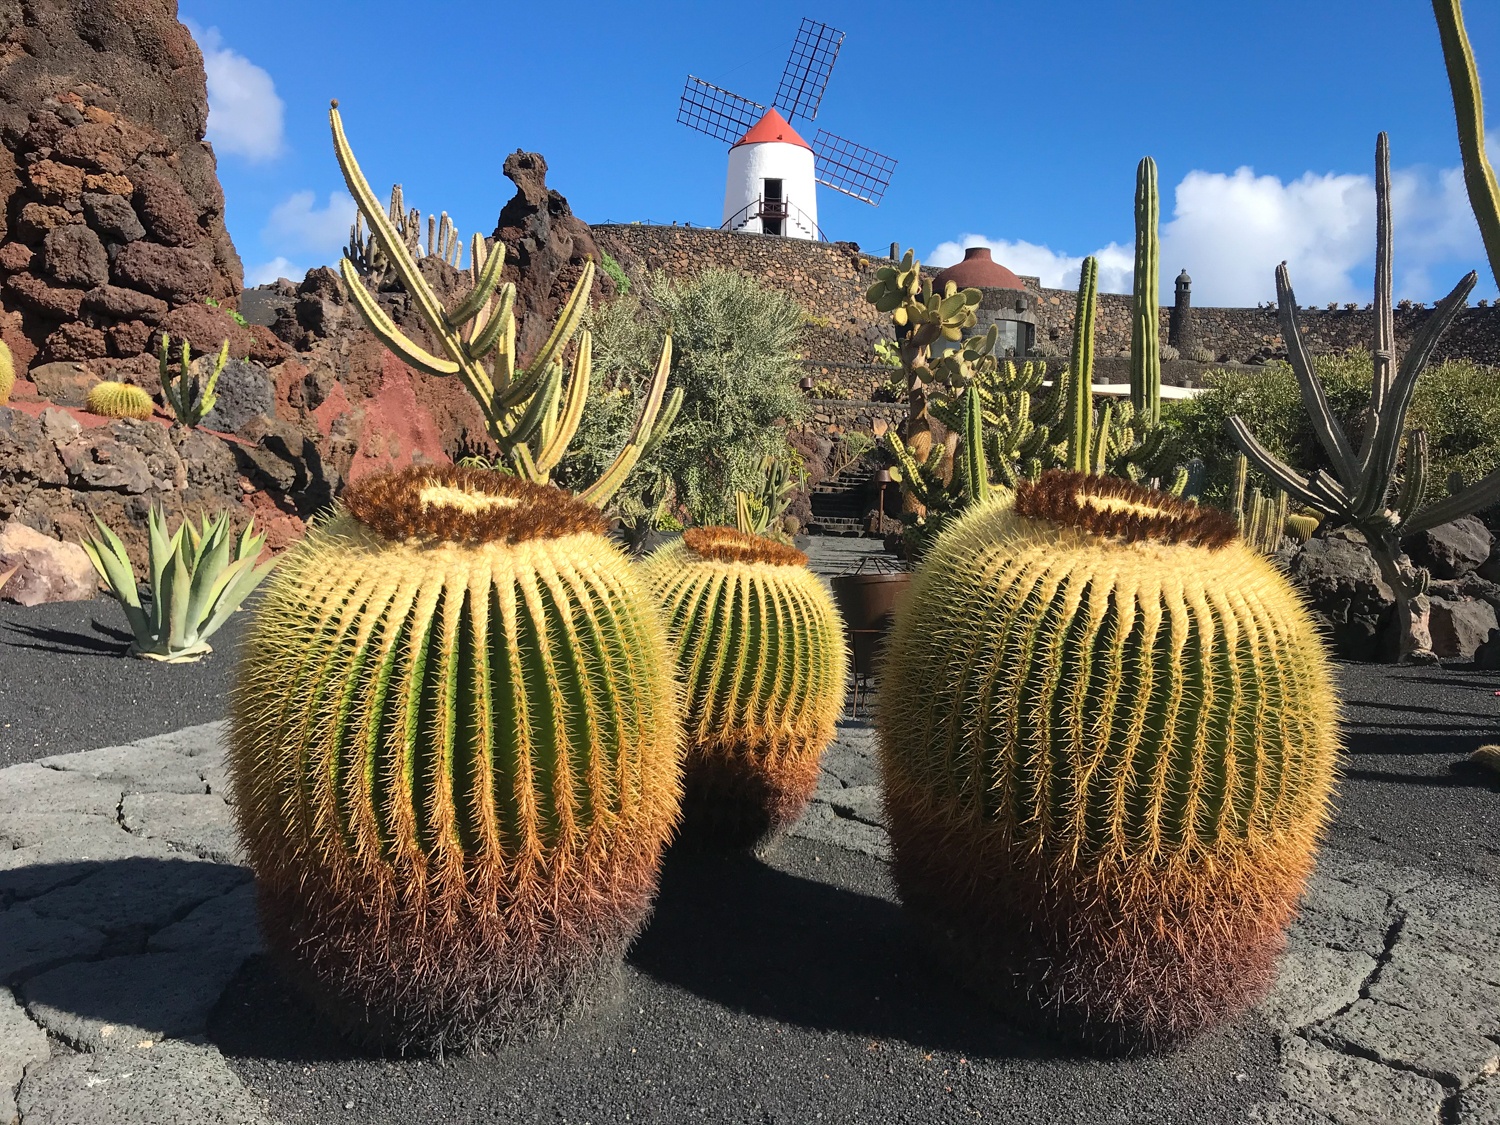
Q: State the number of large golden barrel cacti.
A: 3